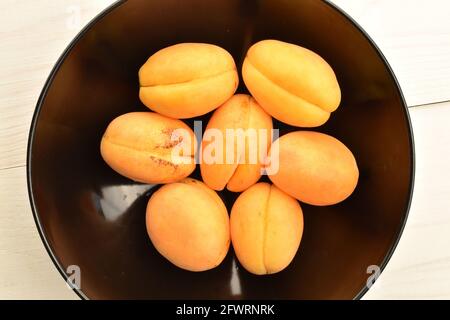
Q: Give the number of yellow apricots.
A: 7